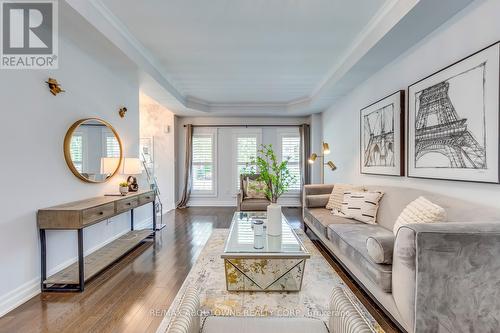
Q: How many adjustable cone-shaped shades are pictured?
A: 3